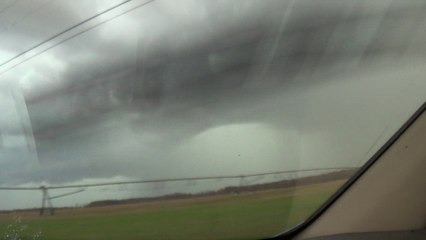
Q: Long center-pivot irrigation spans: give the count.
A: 1